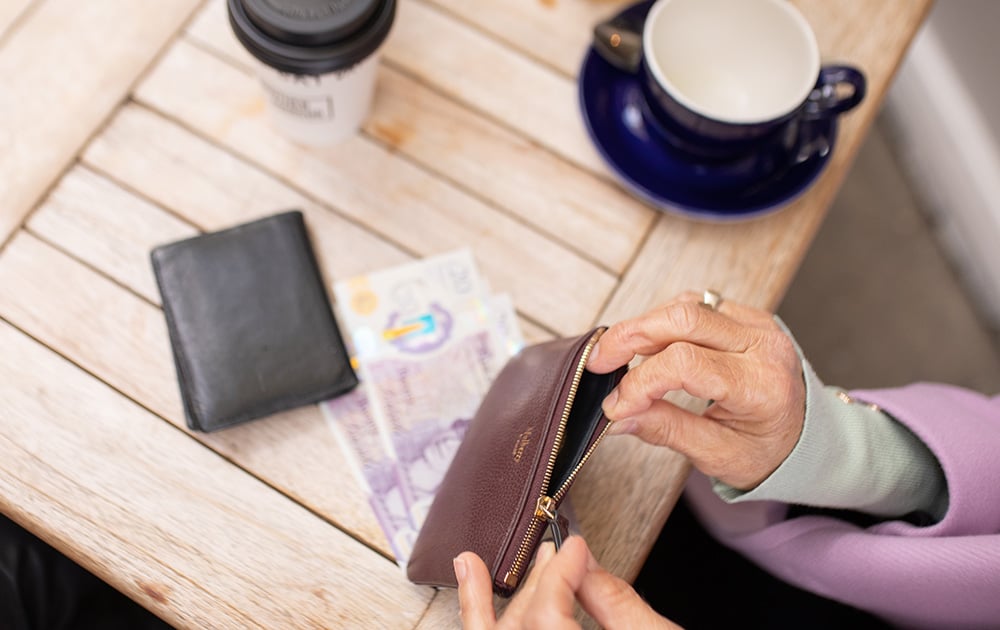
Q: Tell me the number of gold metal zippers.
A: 1